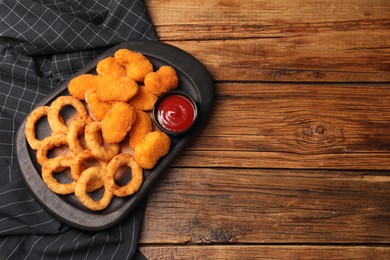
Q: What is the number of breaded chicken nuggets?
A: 10